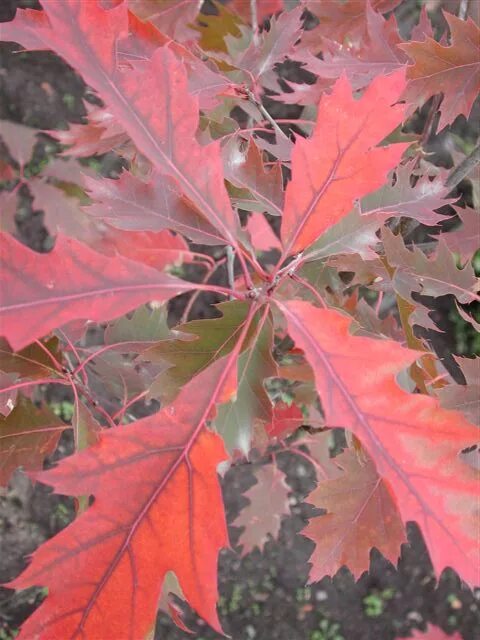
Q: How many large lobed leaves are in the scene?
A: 5